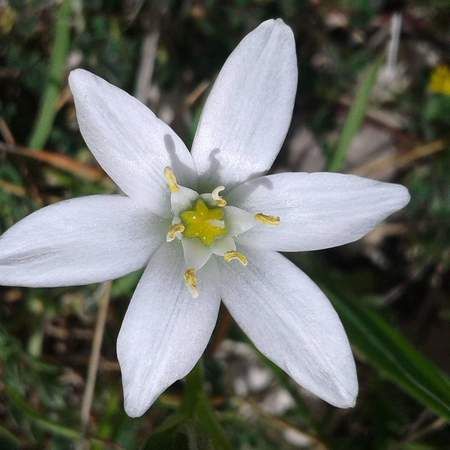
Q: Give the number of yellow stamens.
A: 6